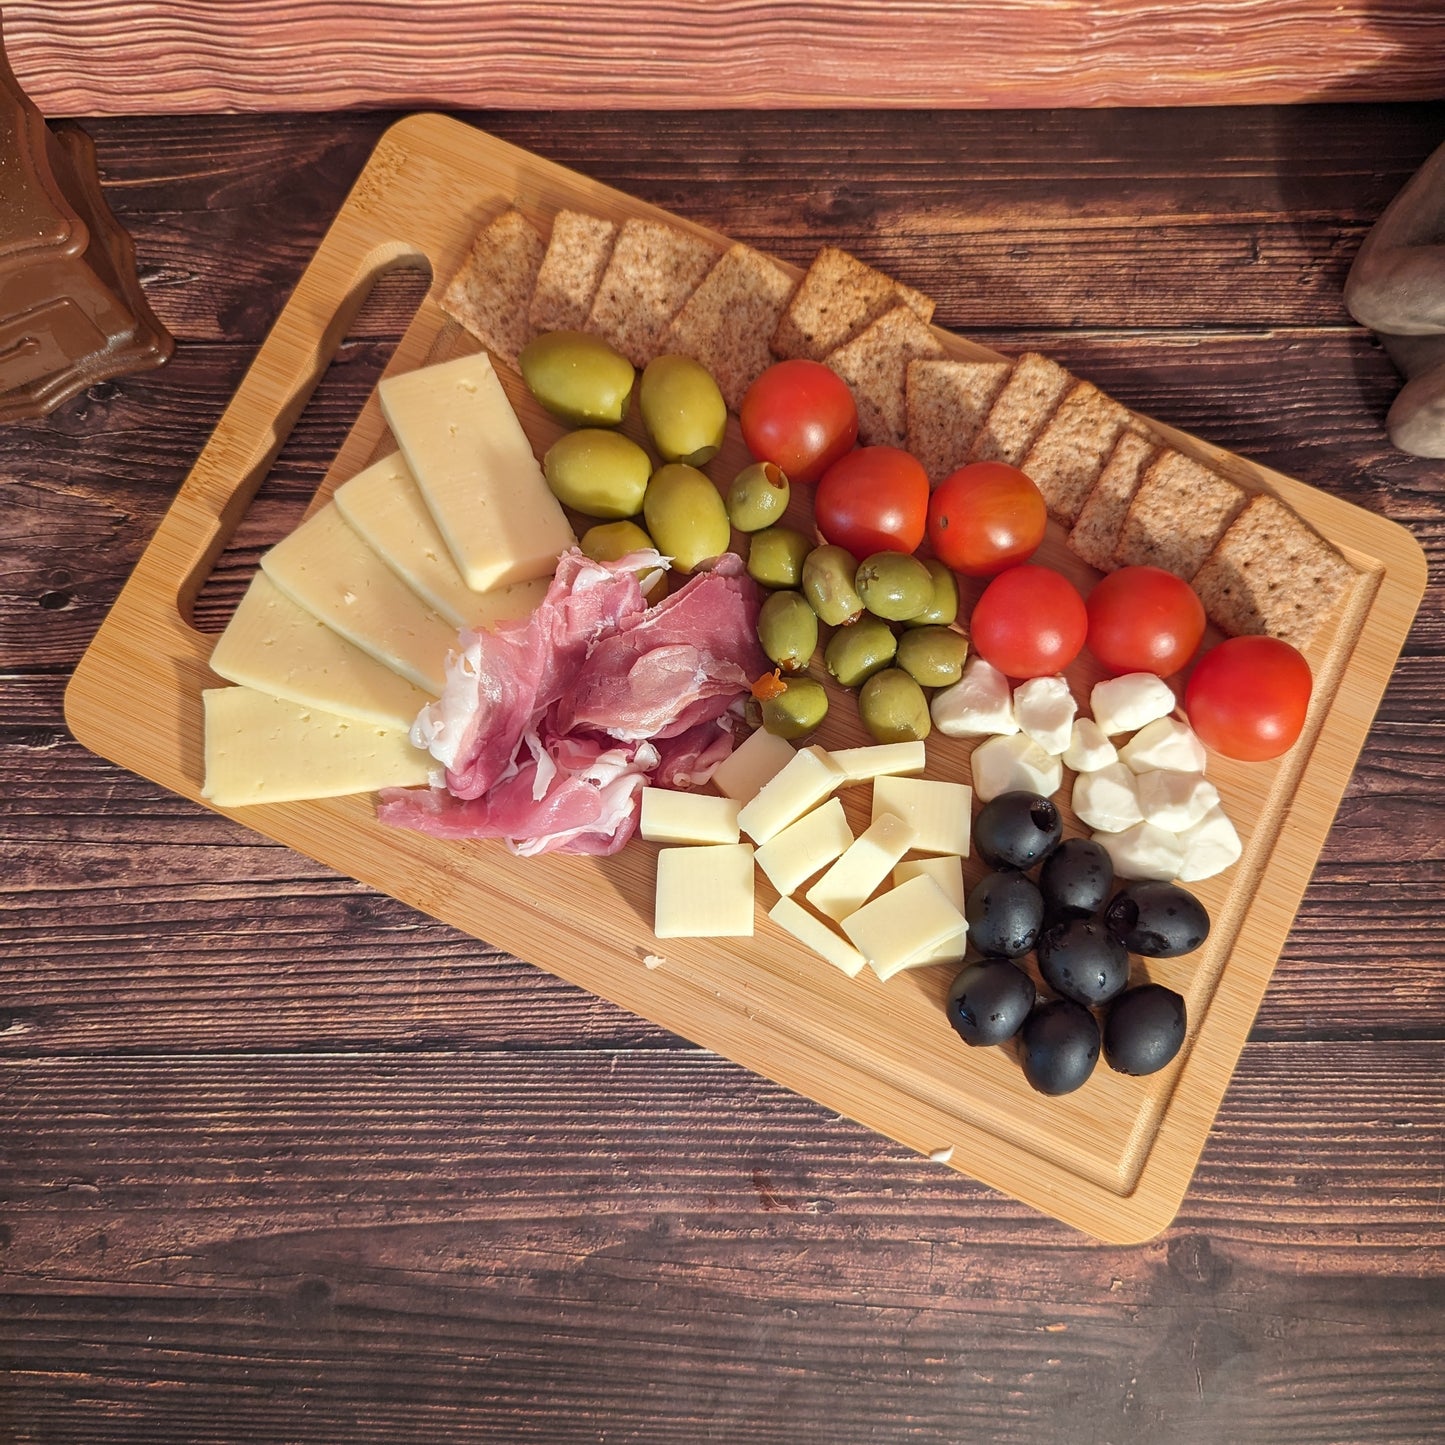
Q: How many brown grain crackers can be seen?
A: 12